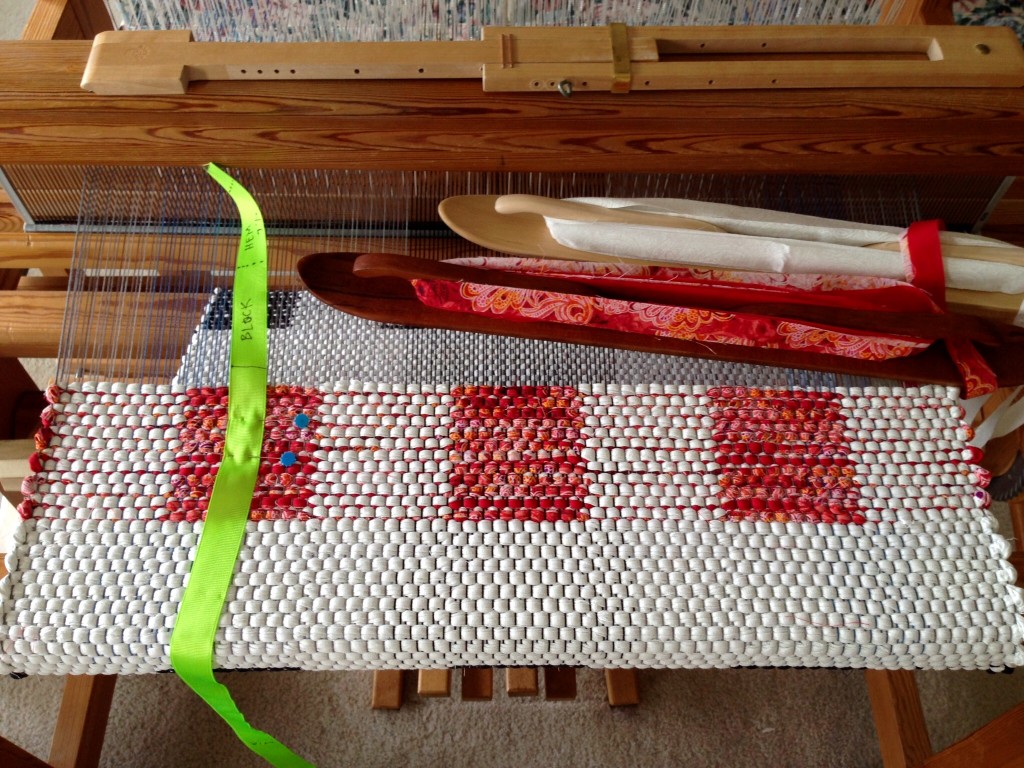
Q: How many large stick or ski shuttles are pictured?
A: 2